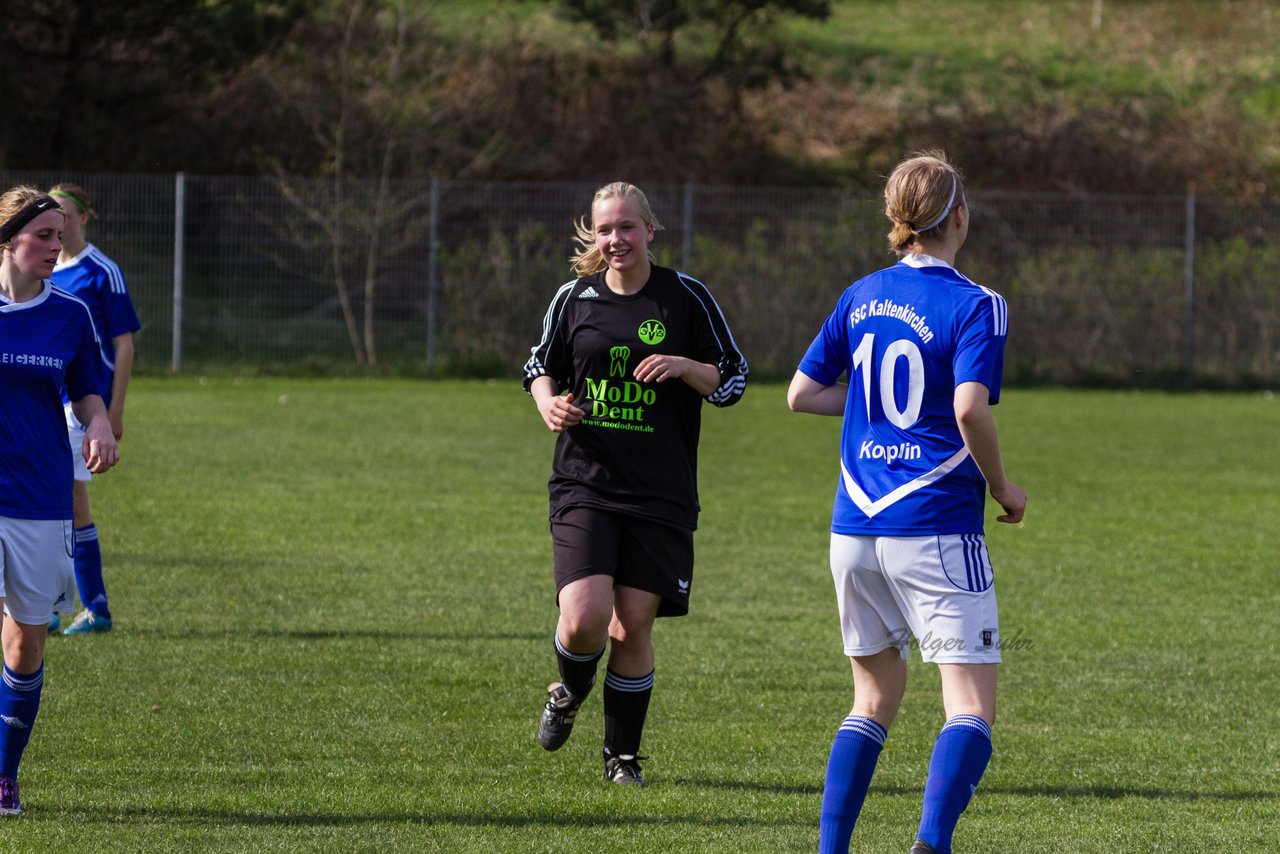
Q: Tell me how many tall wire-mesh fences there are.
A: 1